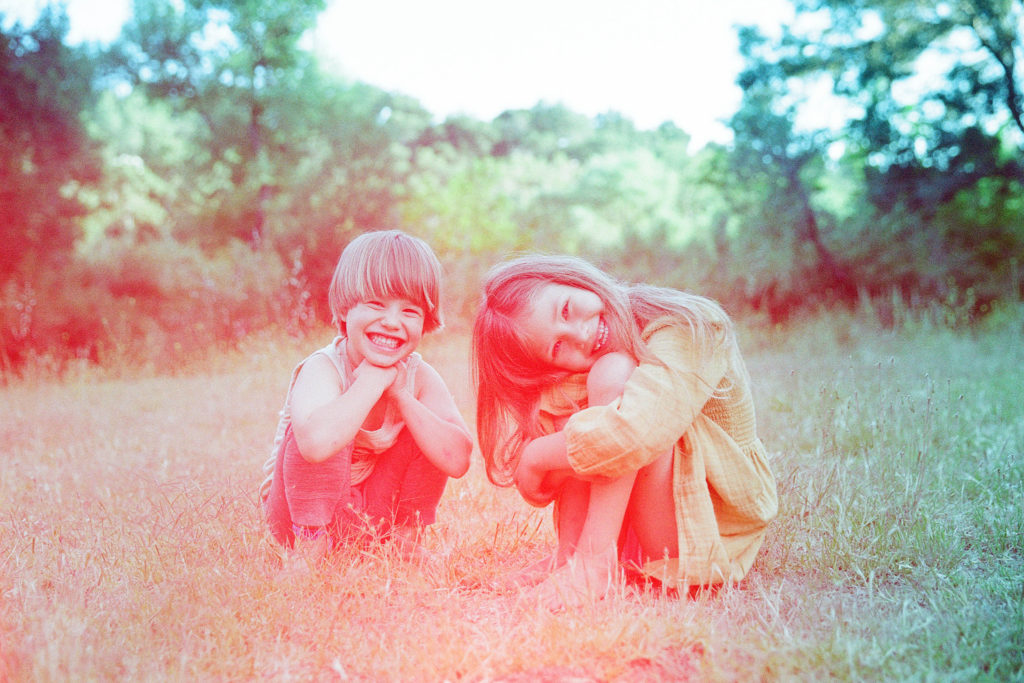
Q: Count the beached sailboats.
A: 0